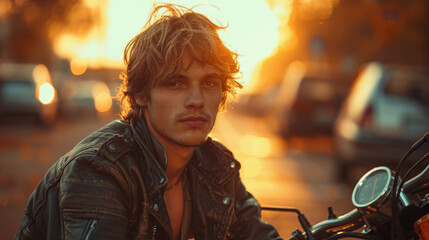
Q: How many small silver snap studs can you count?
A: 4